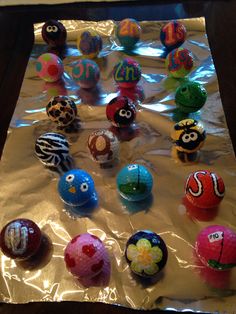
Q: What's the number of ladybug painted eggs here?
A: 2